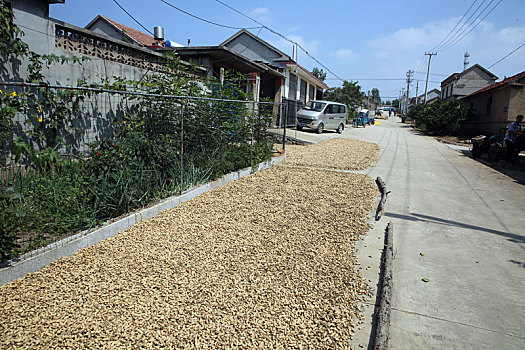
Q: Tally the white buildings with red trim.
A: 1